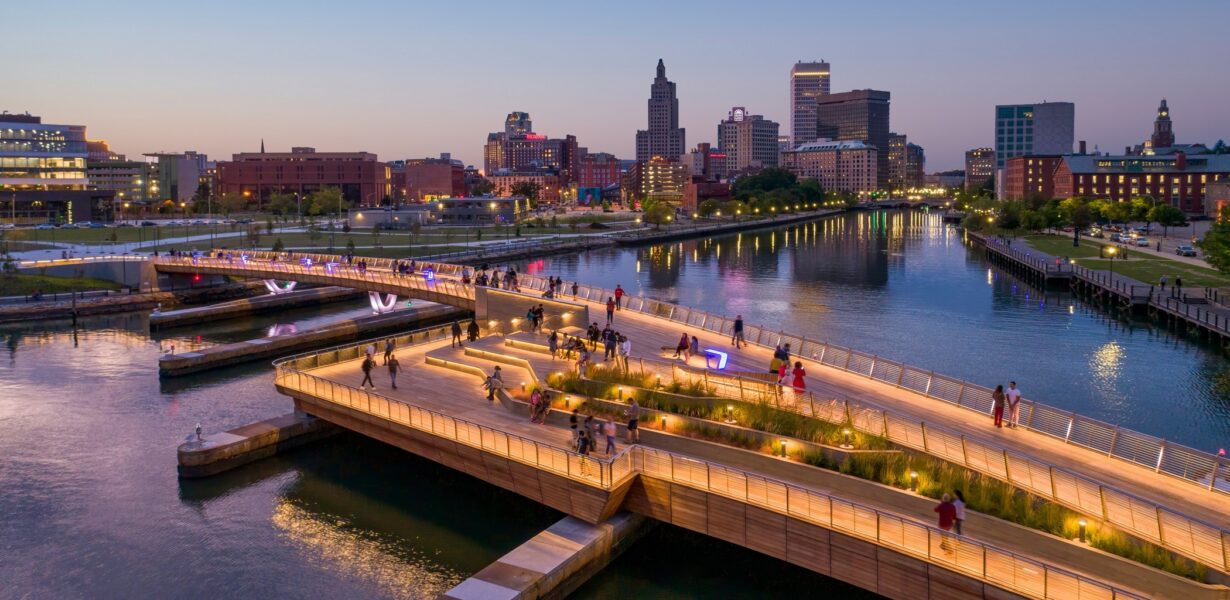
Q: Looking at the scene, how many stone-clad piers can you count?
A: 4